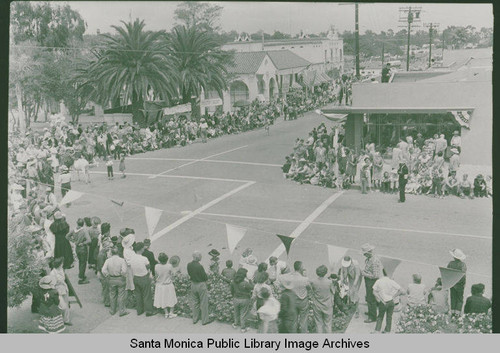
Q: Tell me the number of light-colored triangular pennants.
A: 4